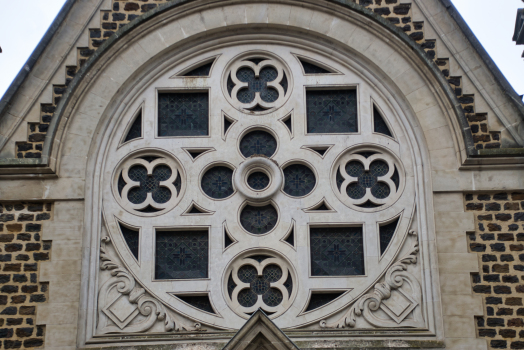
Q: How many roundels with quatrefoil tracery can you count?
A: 4